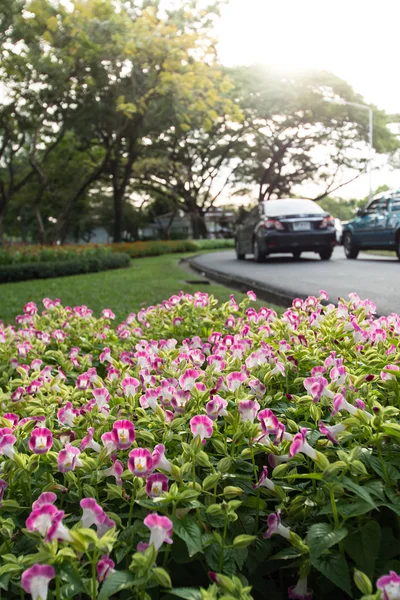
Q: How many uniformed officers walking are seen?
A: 0